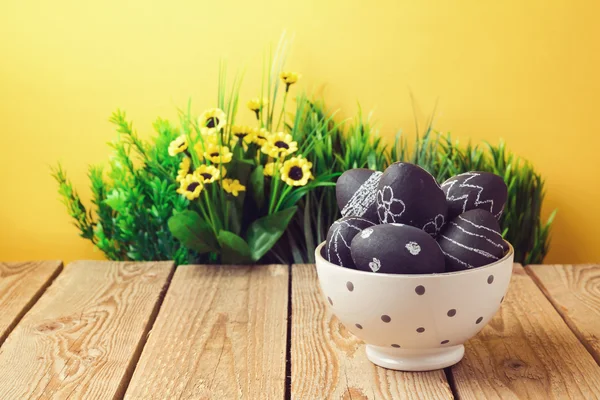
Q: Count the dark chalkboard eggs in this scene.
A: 6